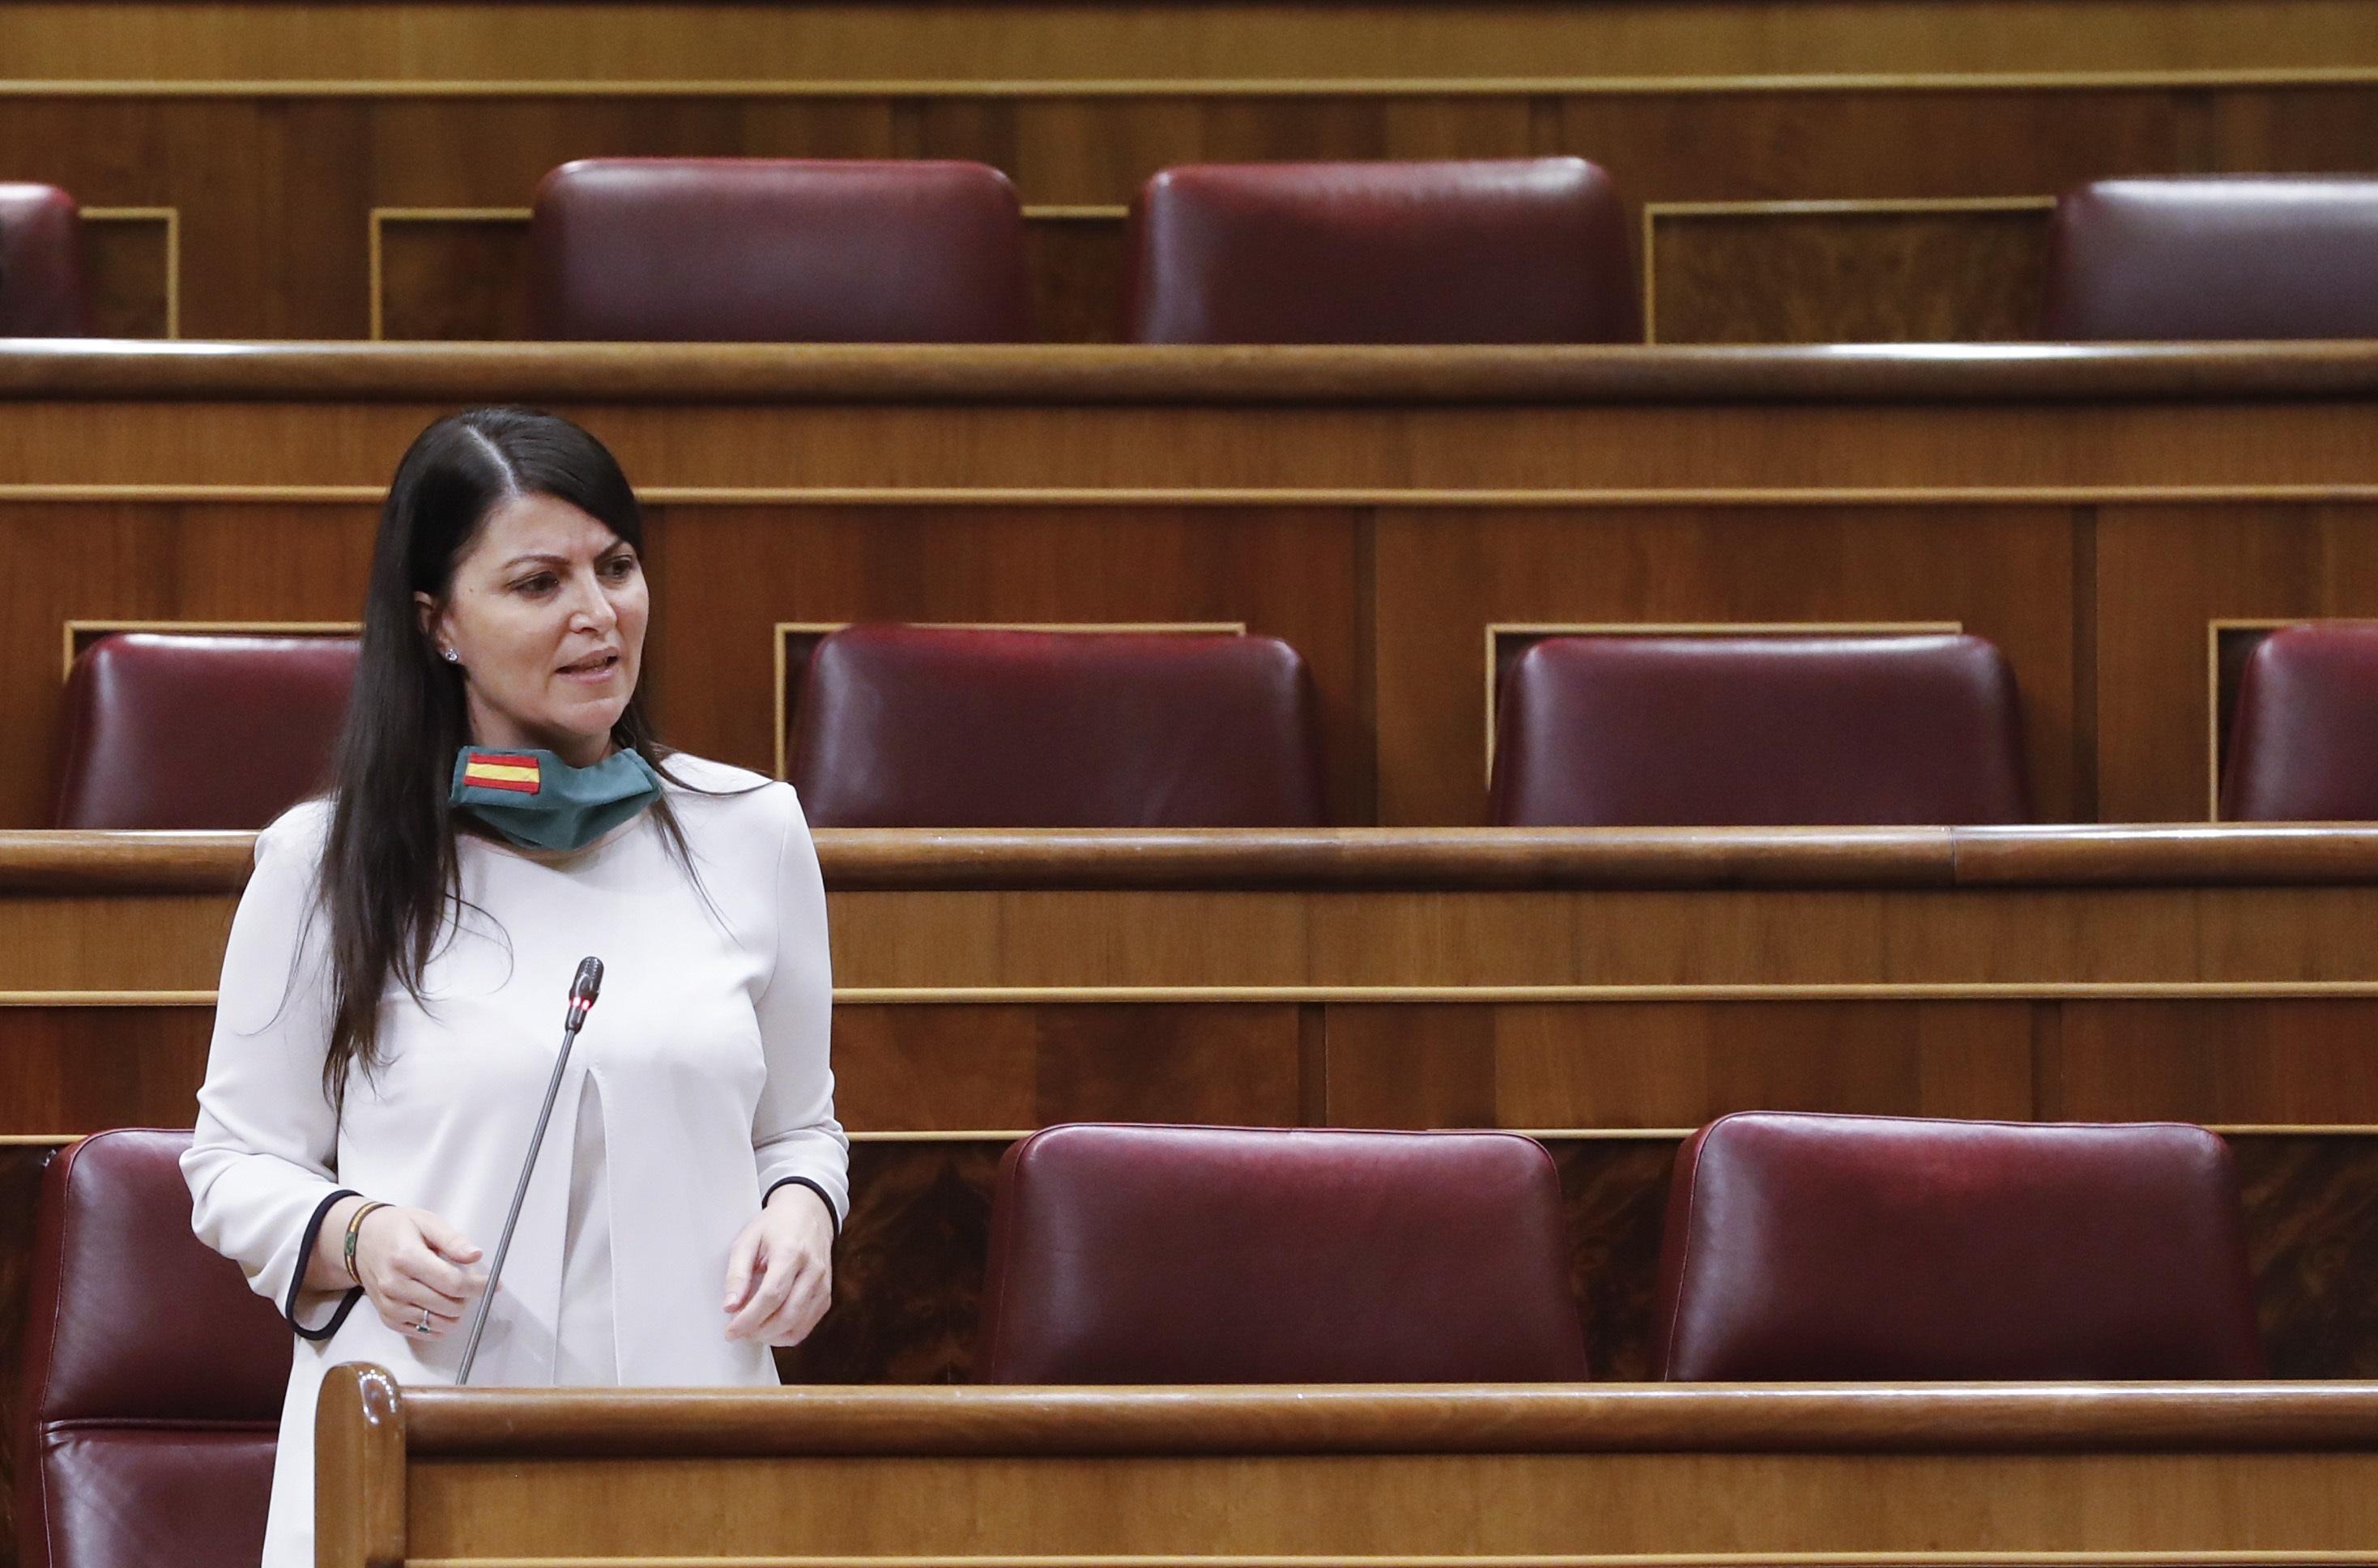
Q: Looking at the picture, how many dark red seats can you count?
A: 11